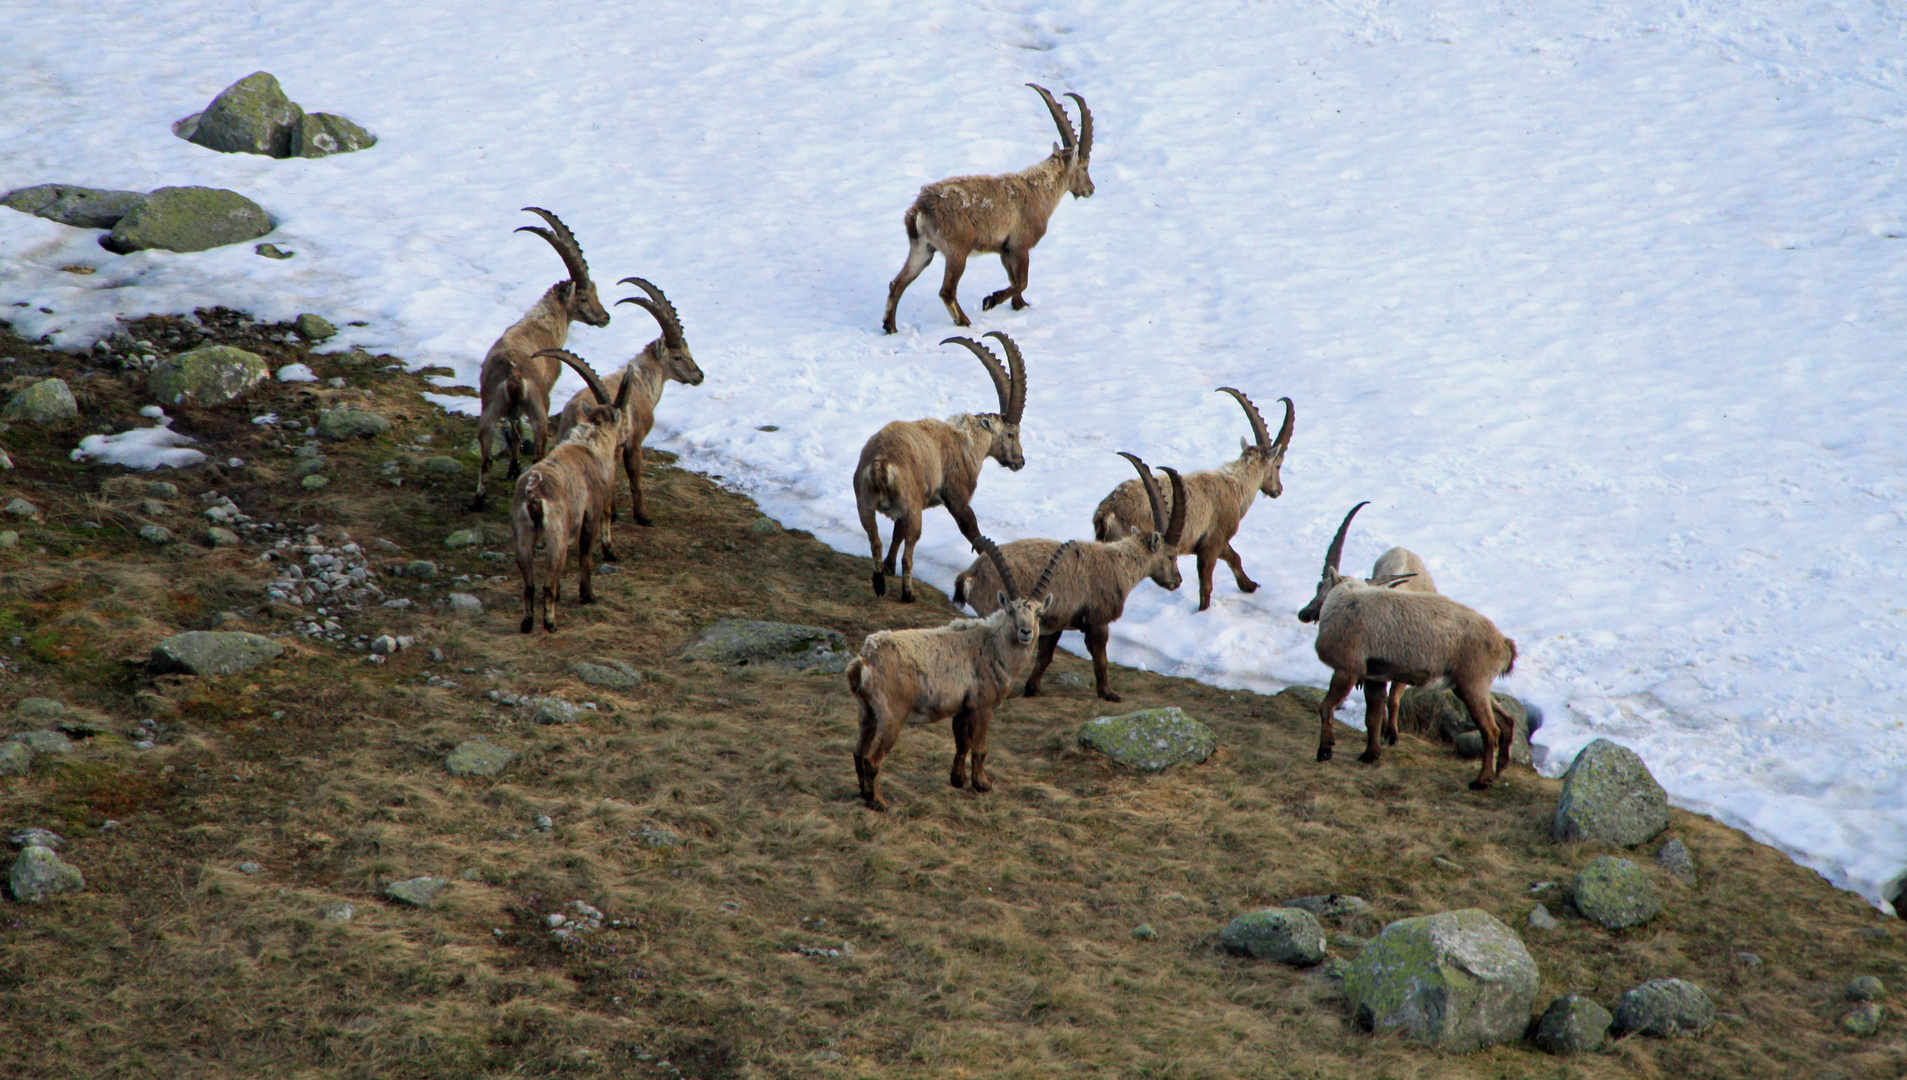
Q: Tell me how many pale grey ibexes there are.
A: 2